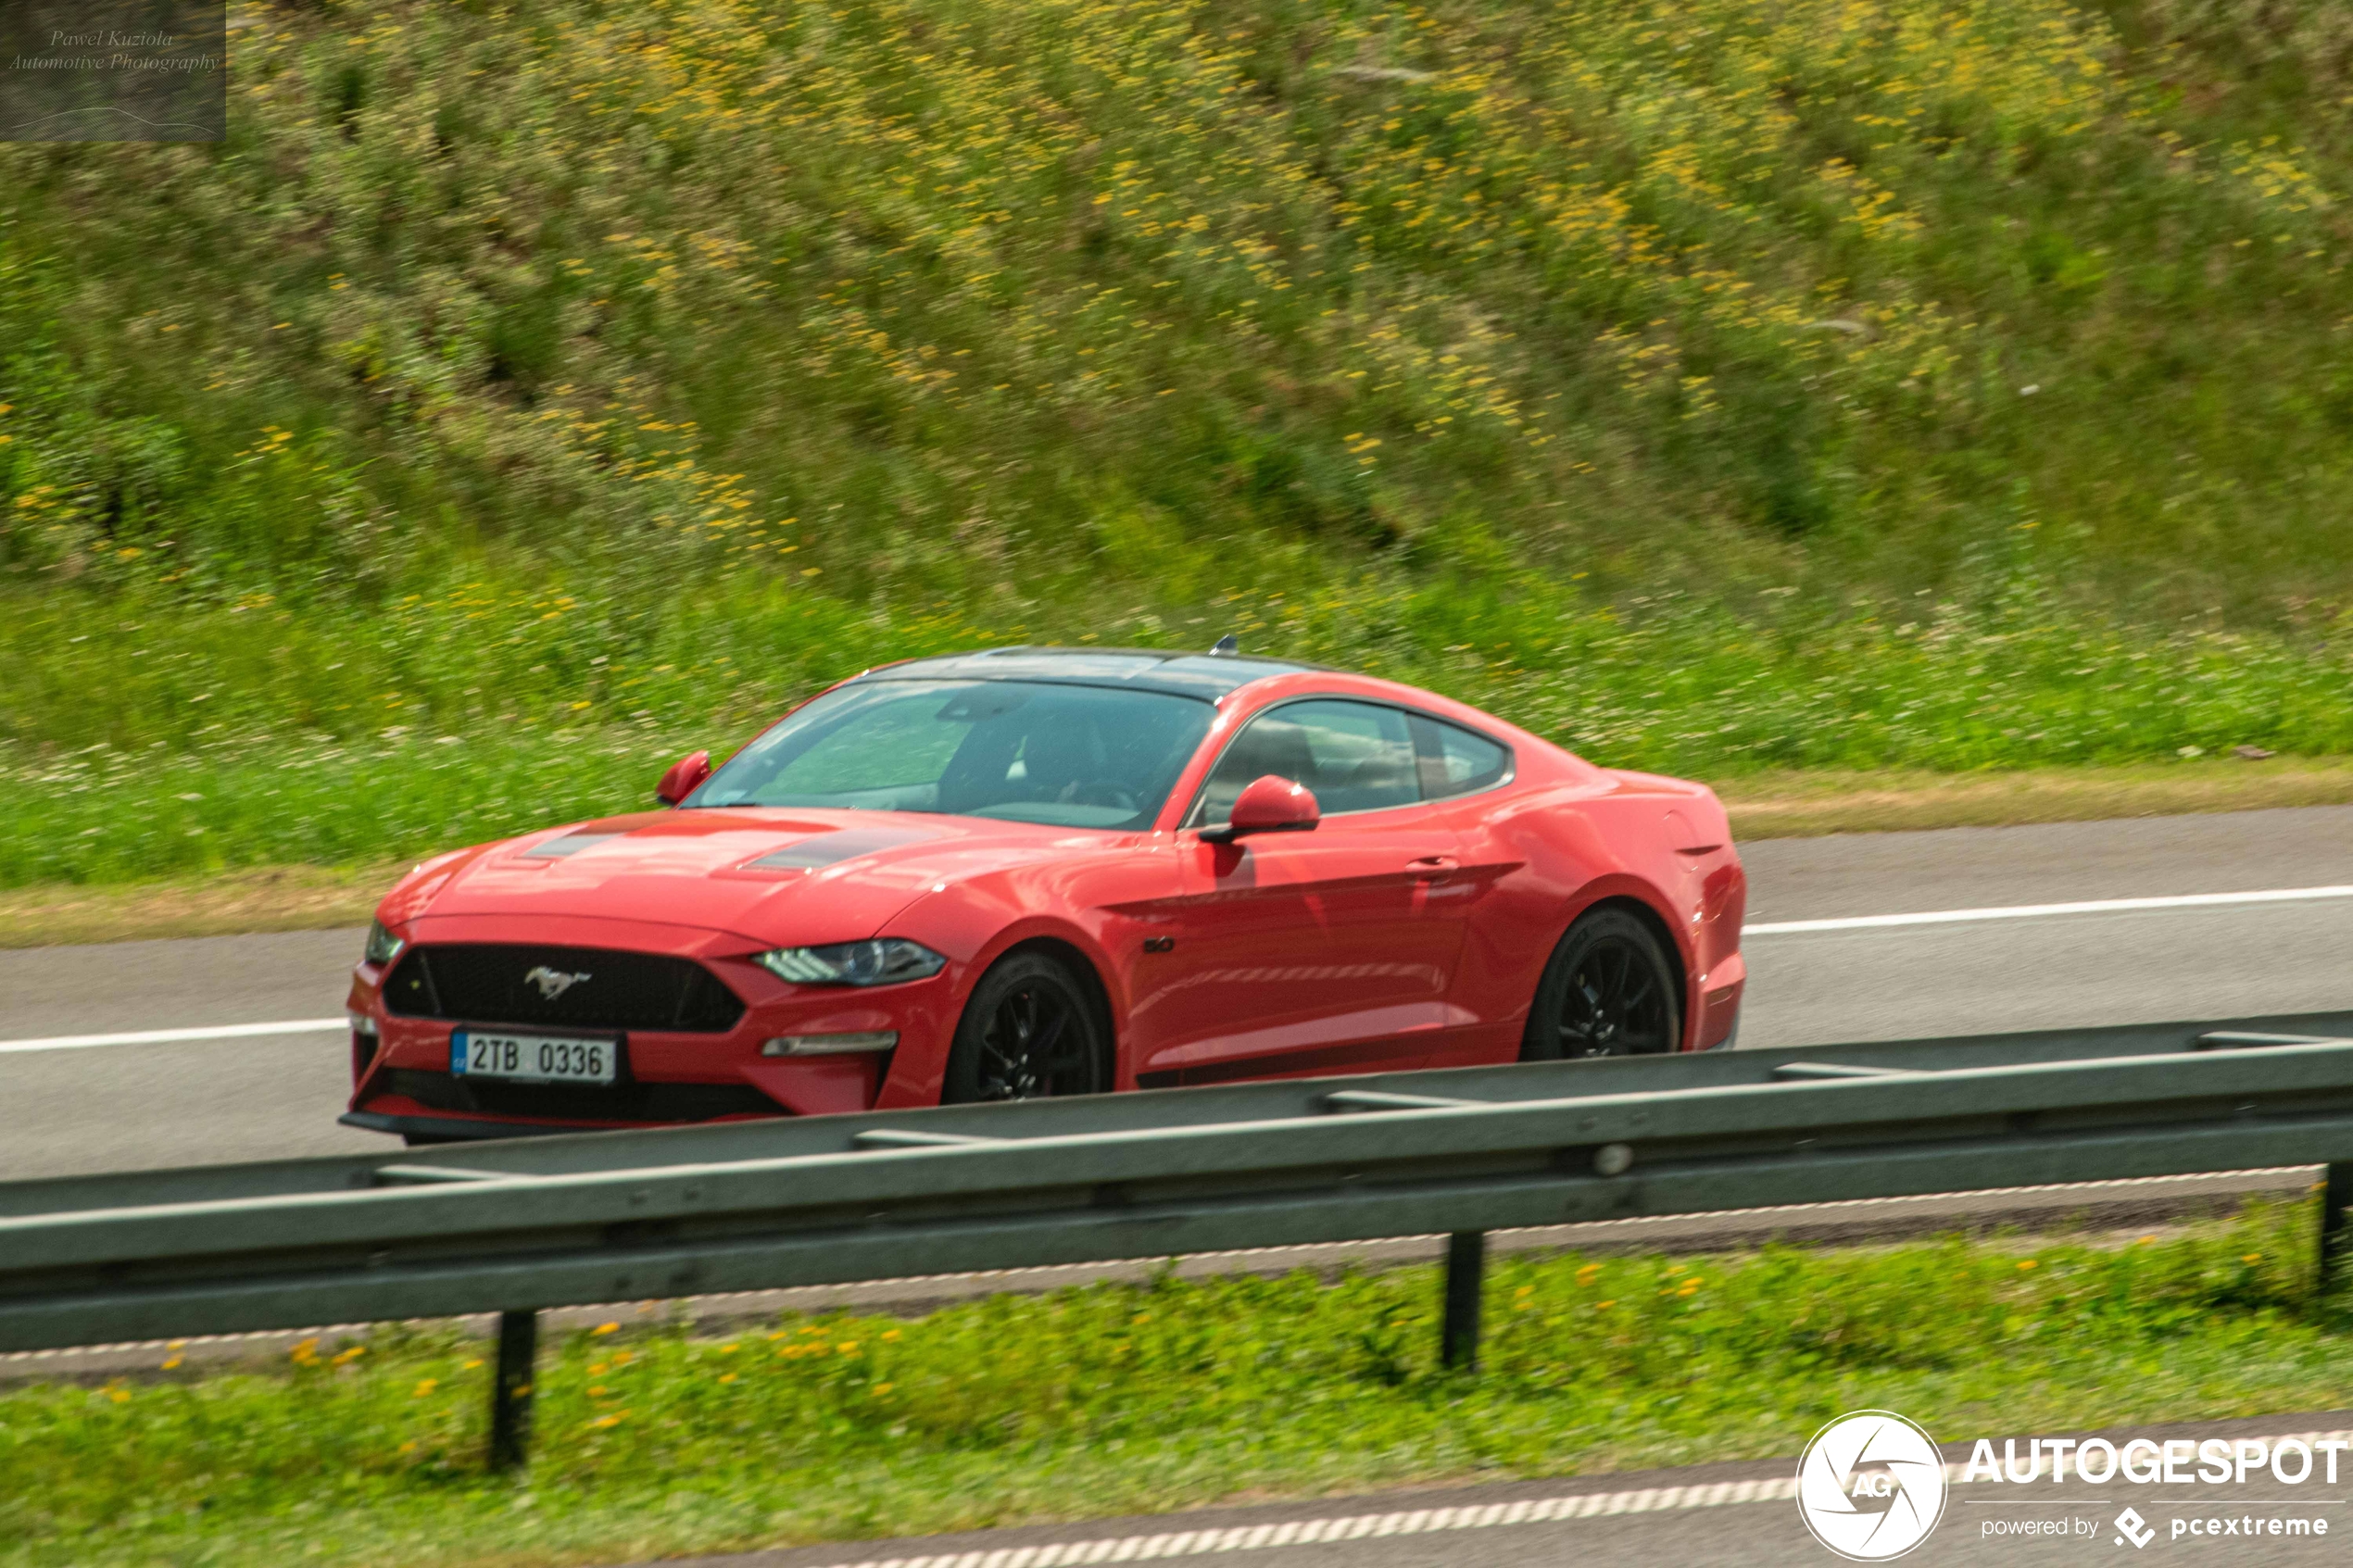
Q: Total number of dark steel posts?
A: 3